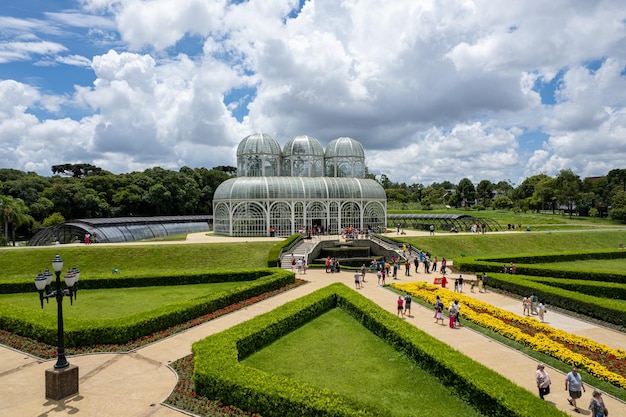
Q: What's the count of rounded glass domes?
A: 3